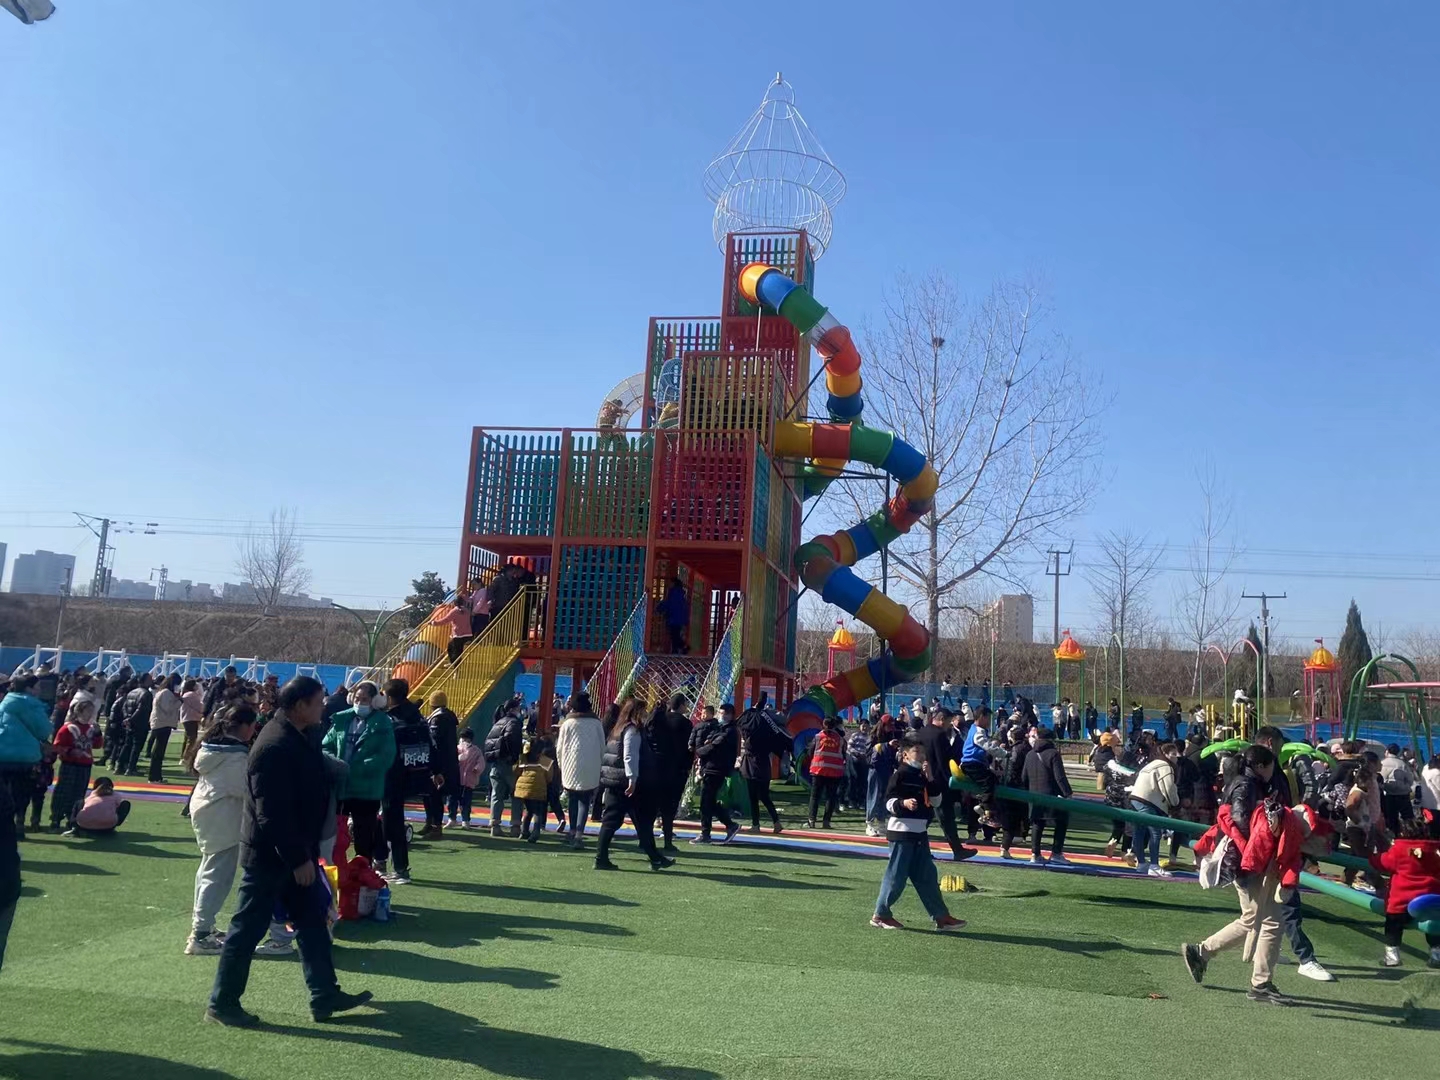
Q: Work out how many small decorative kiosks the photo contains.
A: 3